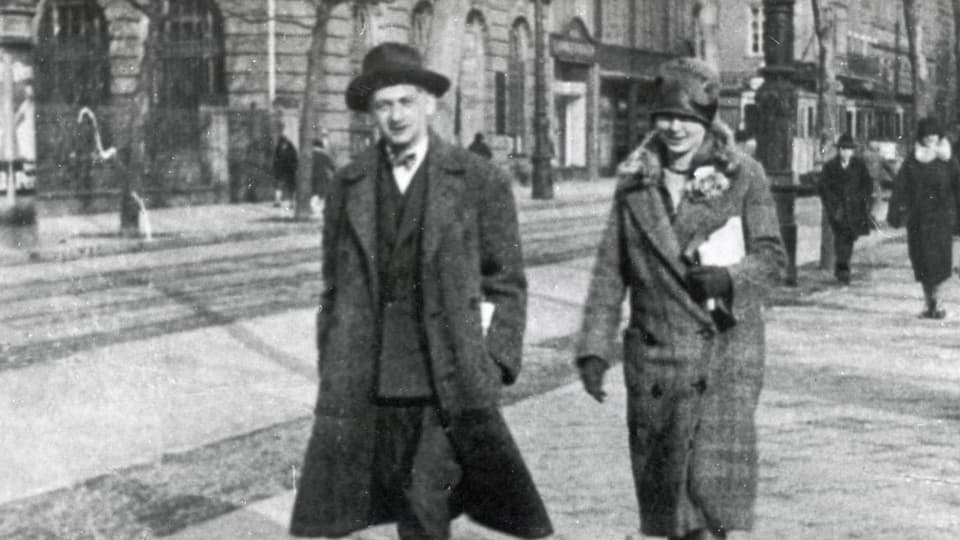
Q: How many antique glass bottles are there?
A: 0